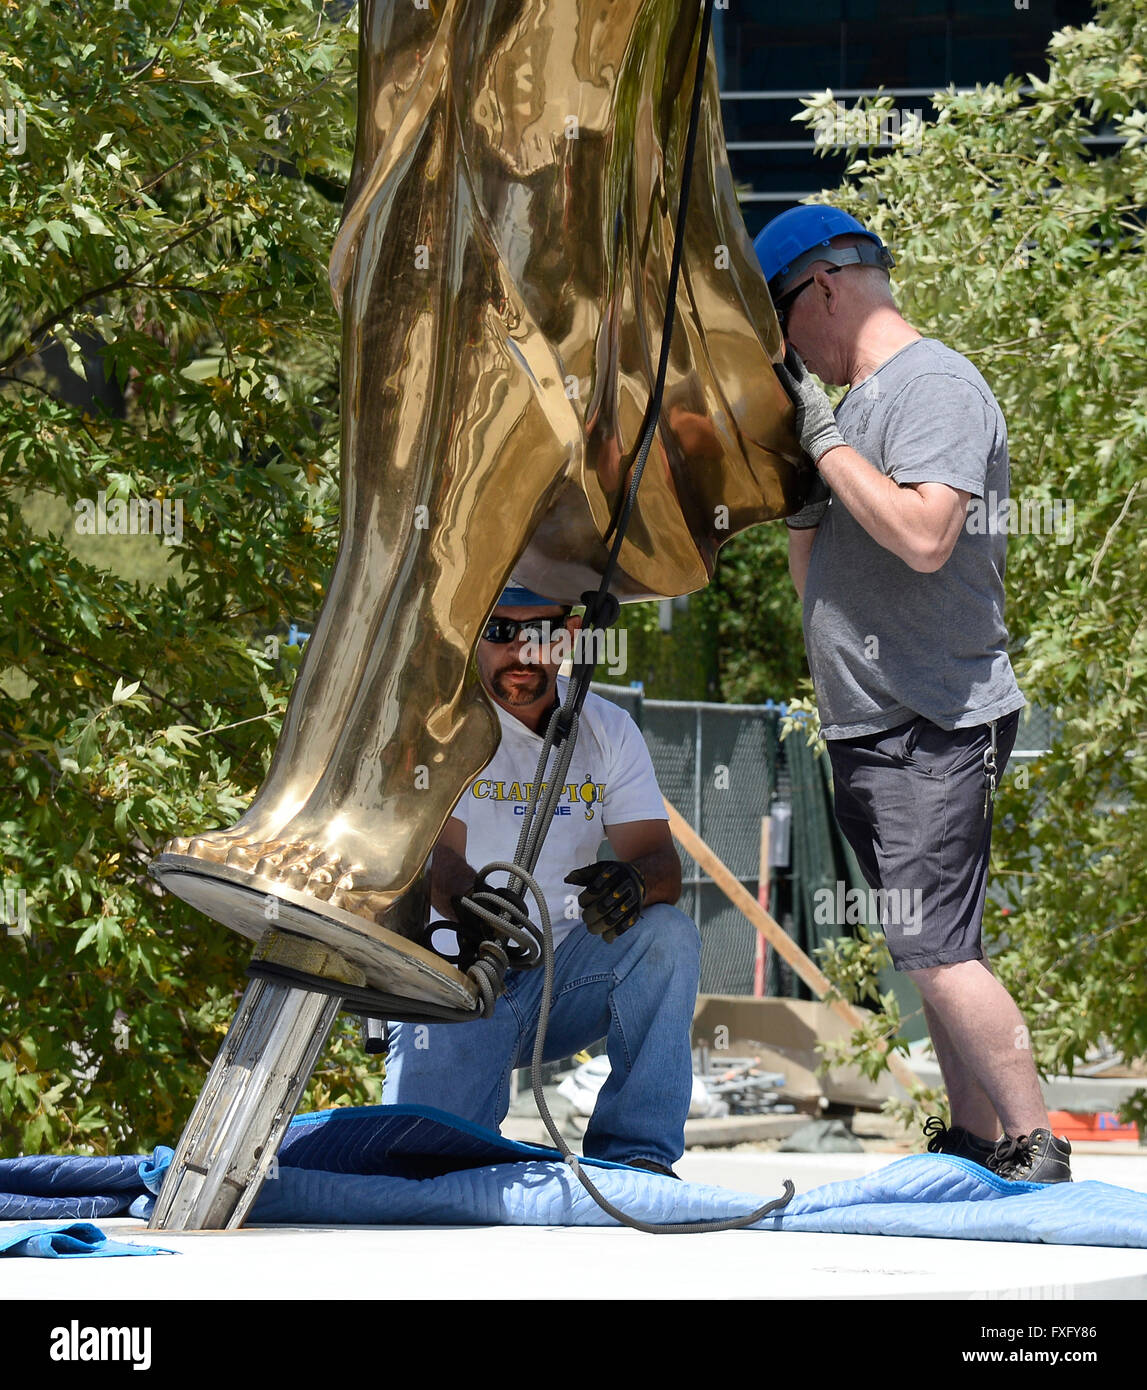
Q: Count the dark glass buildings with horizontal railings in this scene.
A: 1